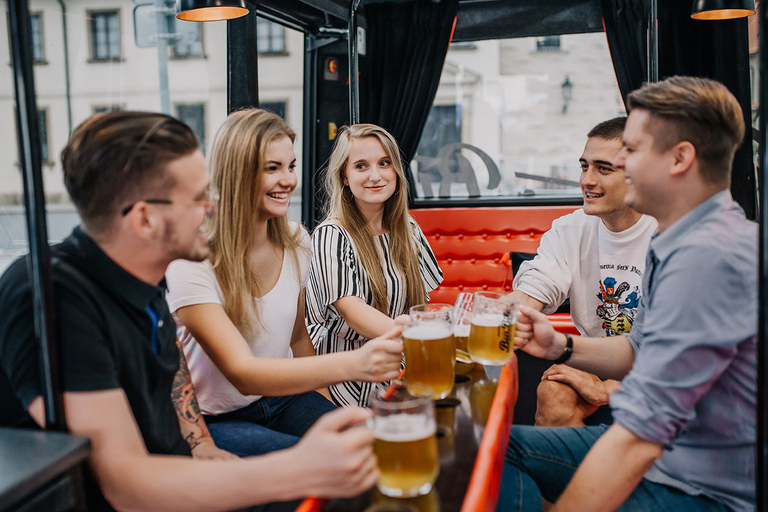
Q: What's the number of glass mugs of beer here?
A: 4